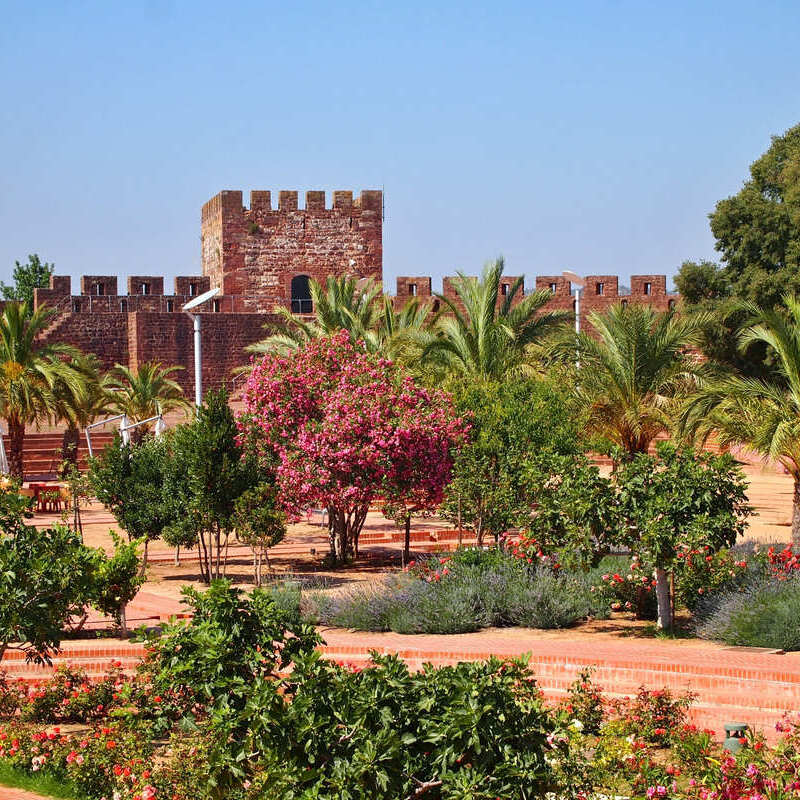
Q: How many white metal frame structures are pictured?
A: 2